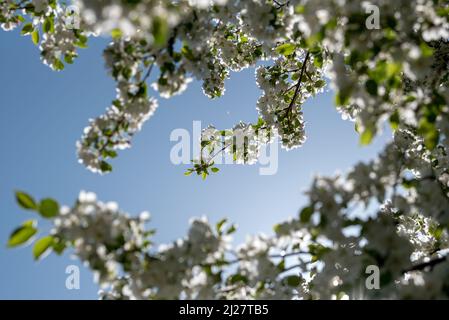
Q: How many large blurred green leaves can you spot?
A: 4